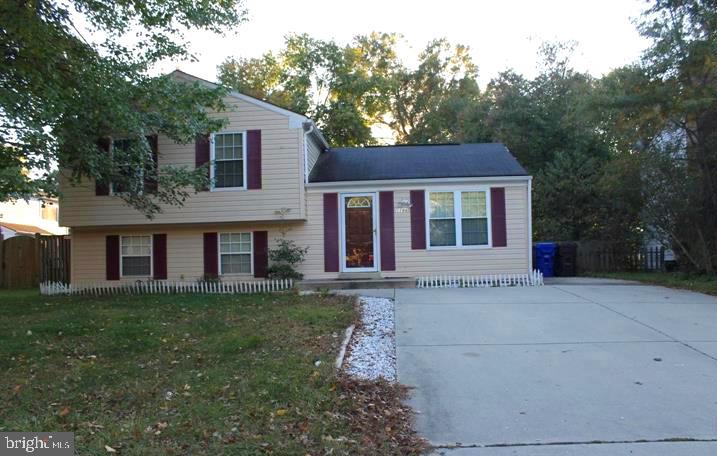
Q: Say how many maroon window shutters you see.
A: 12